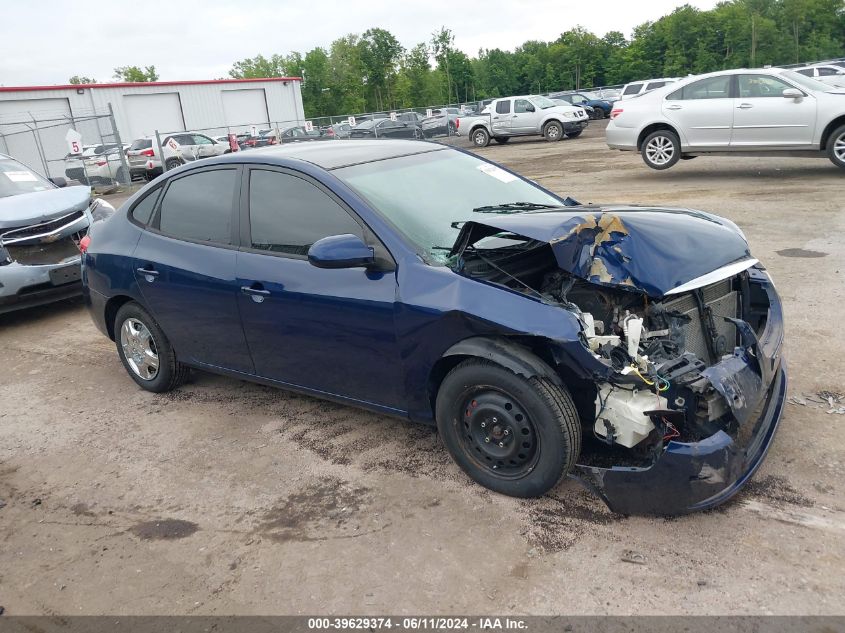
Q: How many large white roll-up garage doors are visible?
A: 3